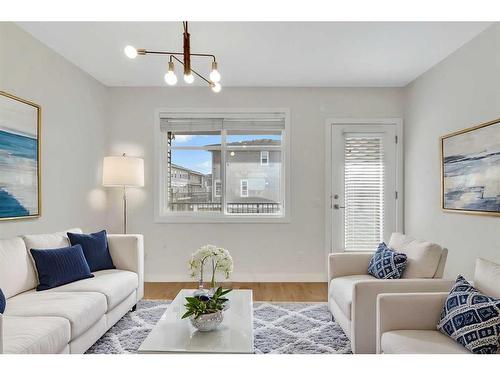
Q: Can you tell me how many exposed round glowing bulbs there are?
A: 5